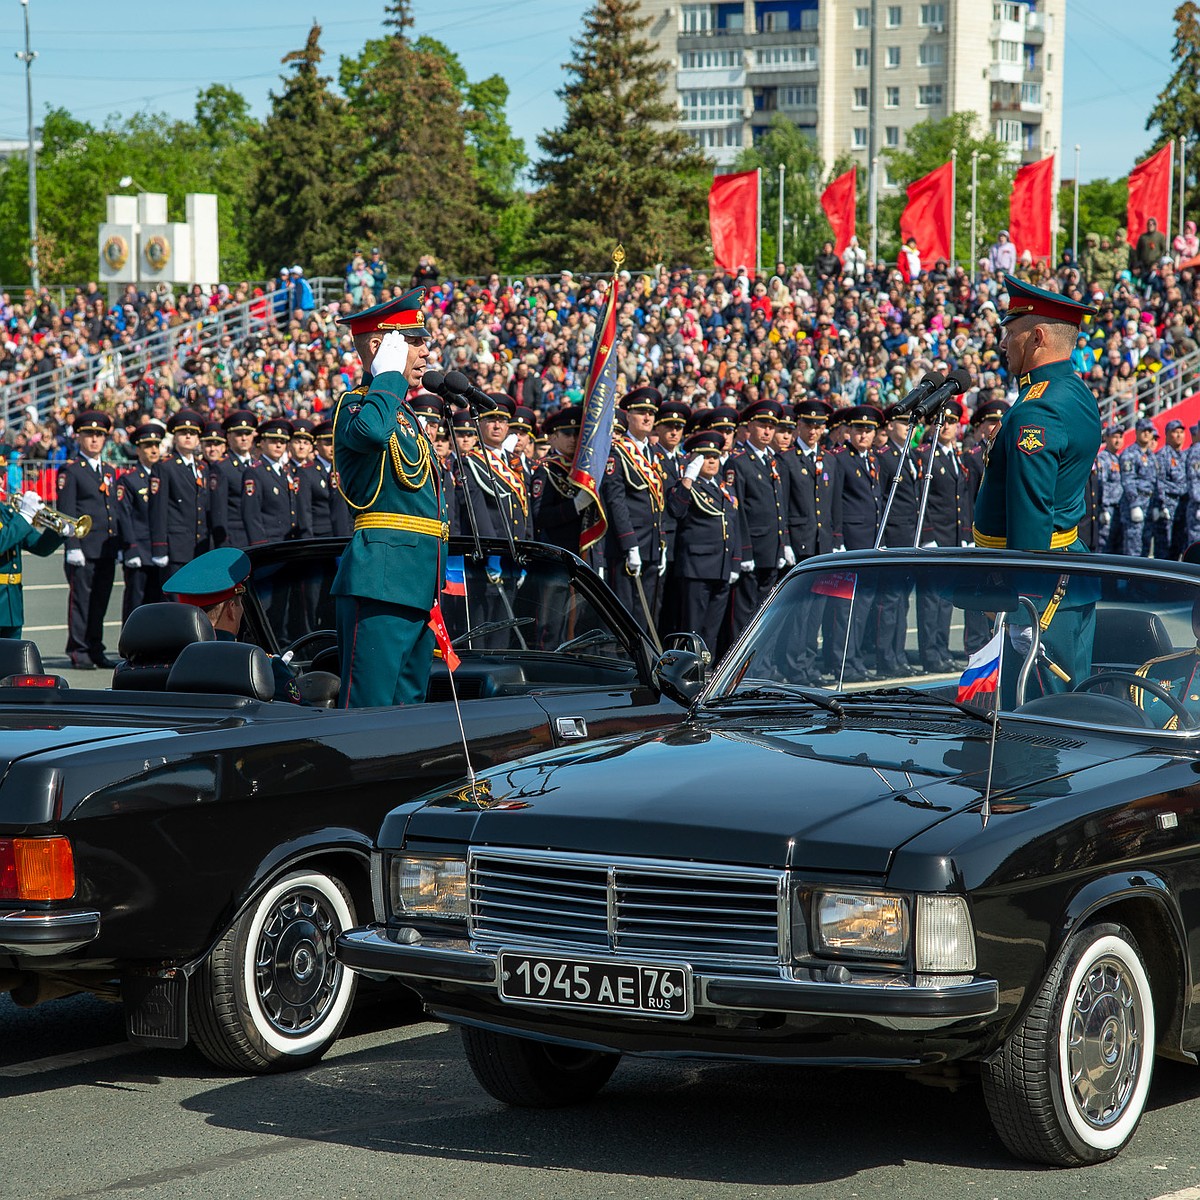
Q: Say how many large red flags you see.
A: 5